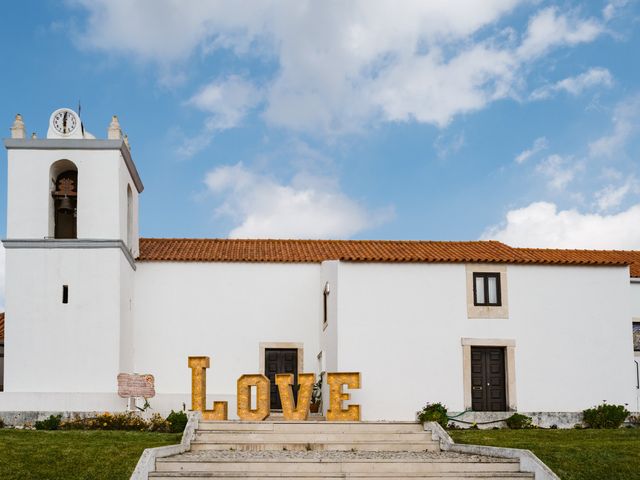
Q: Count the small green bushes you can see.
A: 5